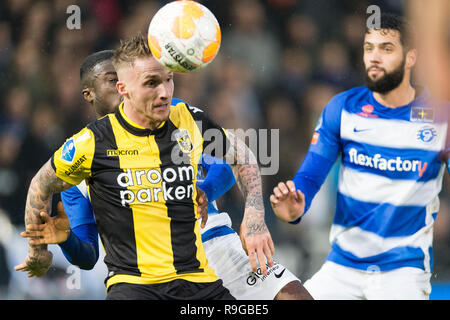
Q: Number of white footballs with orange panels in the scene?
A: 1